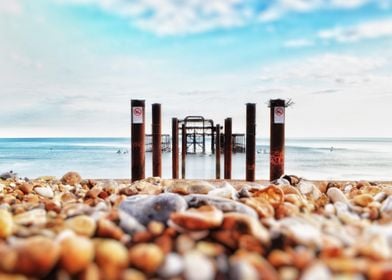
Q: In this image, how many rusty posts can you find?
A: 8